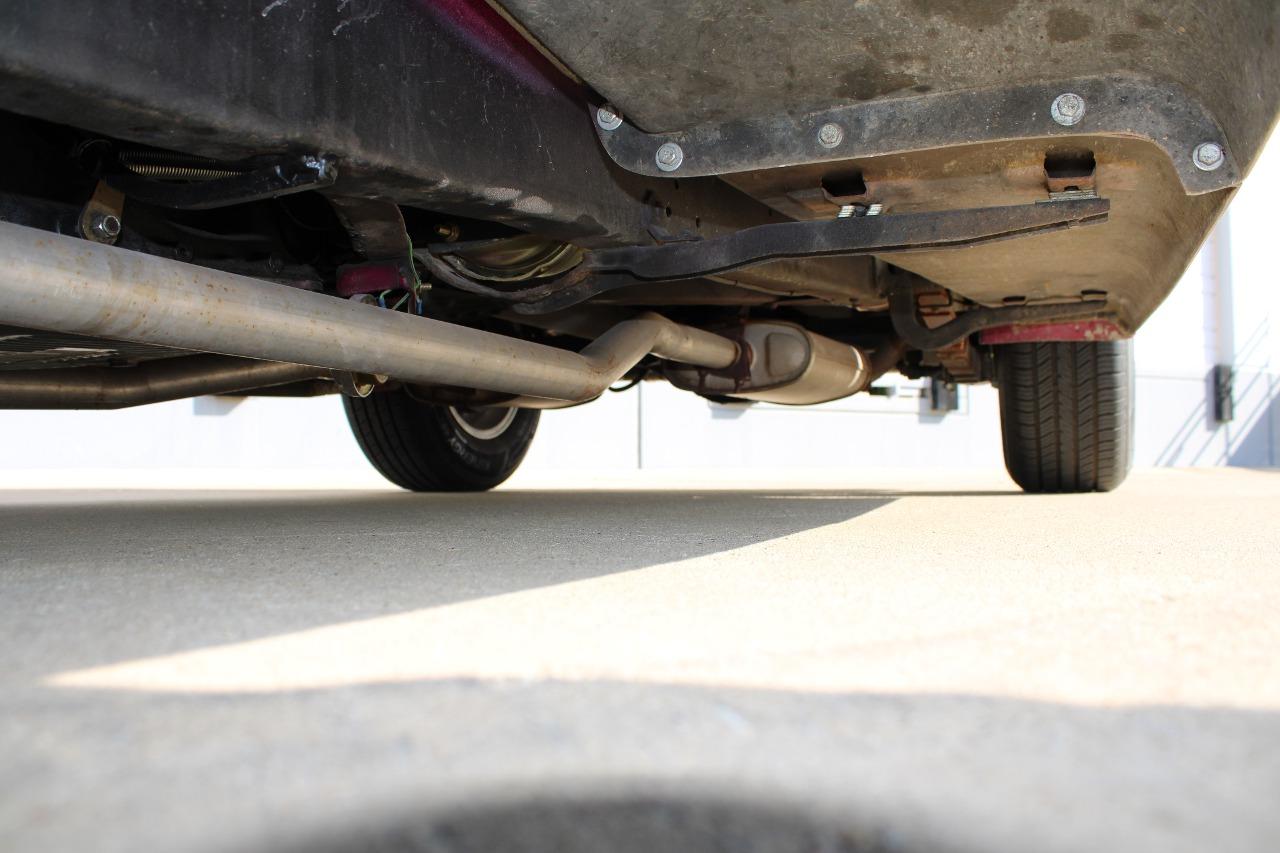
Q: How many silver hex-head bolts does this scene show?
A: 5